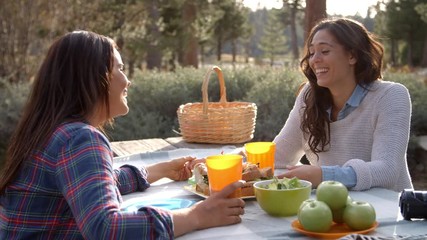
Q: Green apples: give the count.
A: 5